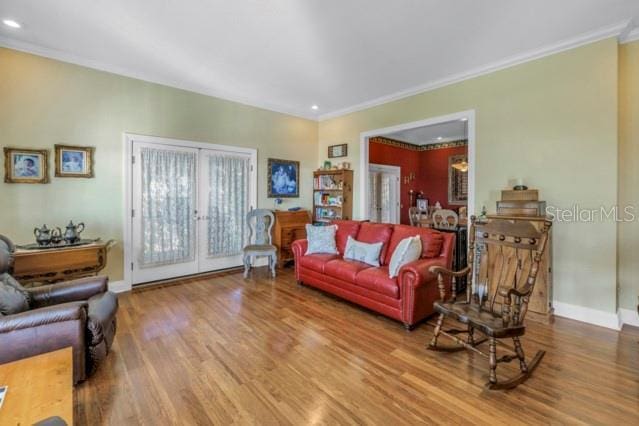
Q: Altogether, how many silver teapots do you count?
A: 2